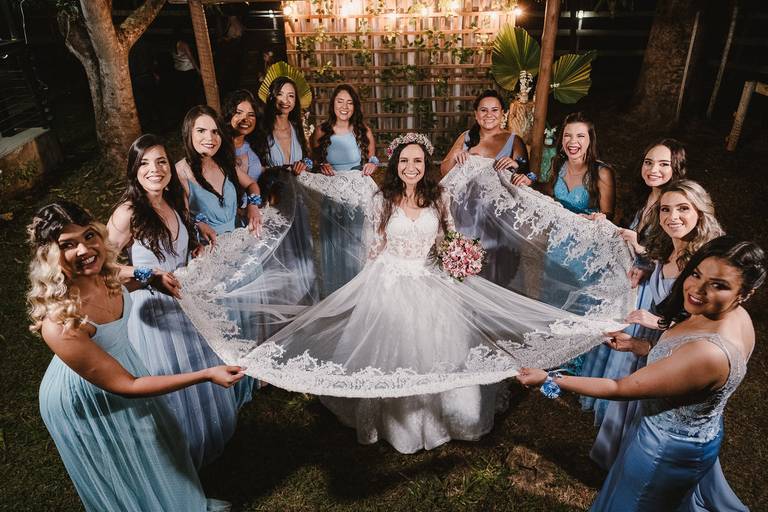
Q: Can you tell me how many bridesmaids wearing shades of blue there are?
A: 11